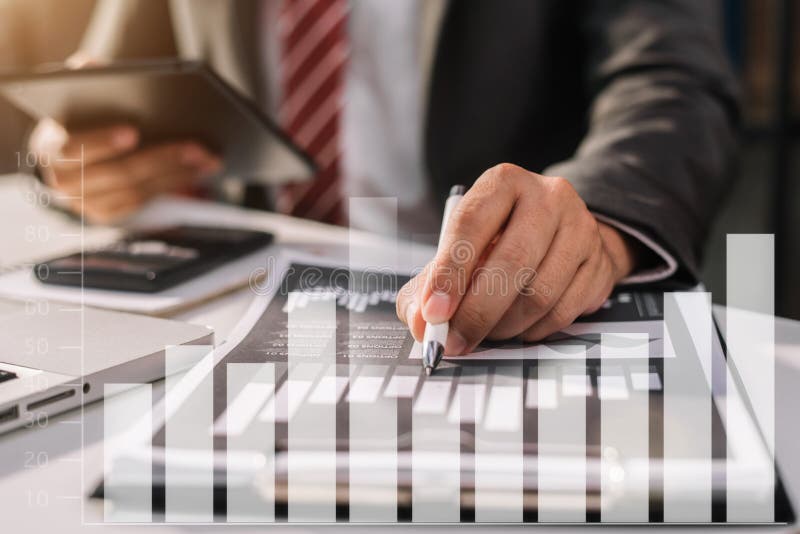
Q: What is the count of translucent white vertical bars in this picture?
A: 11